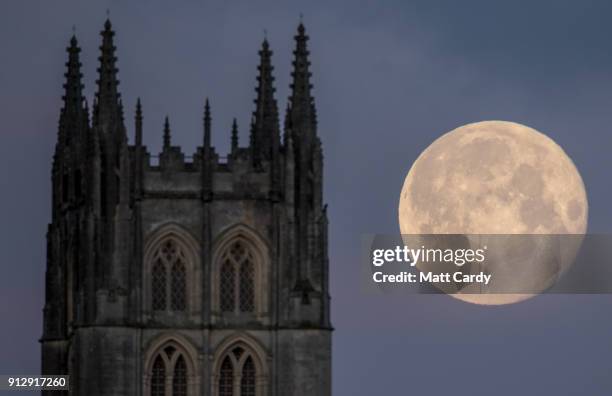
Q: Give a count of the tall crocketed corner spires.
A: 4